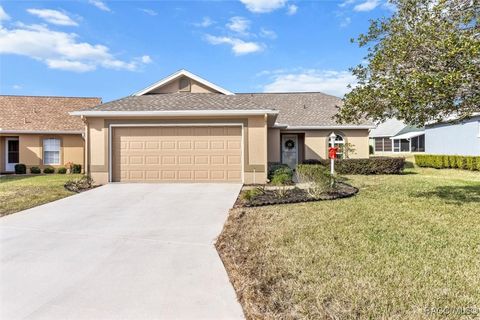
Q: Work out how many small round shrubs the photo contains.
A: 5